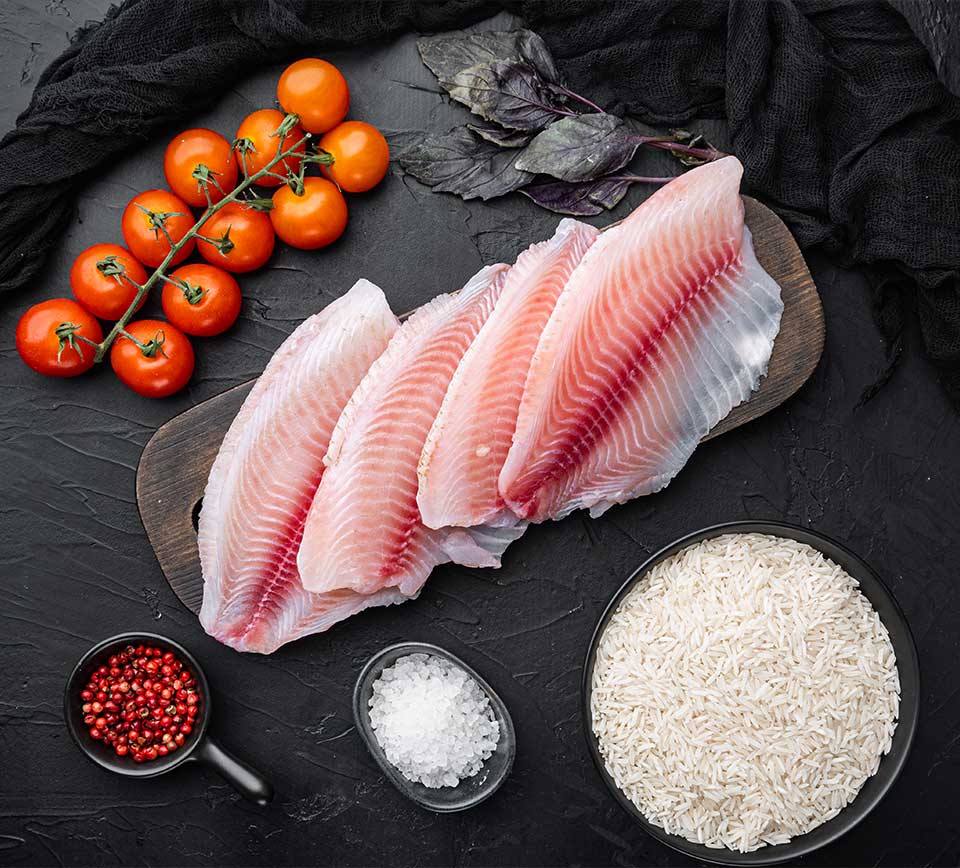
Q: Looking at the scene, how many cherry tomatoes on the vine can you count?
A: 11